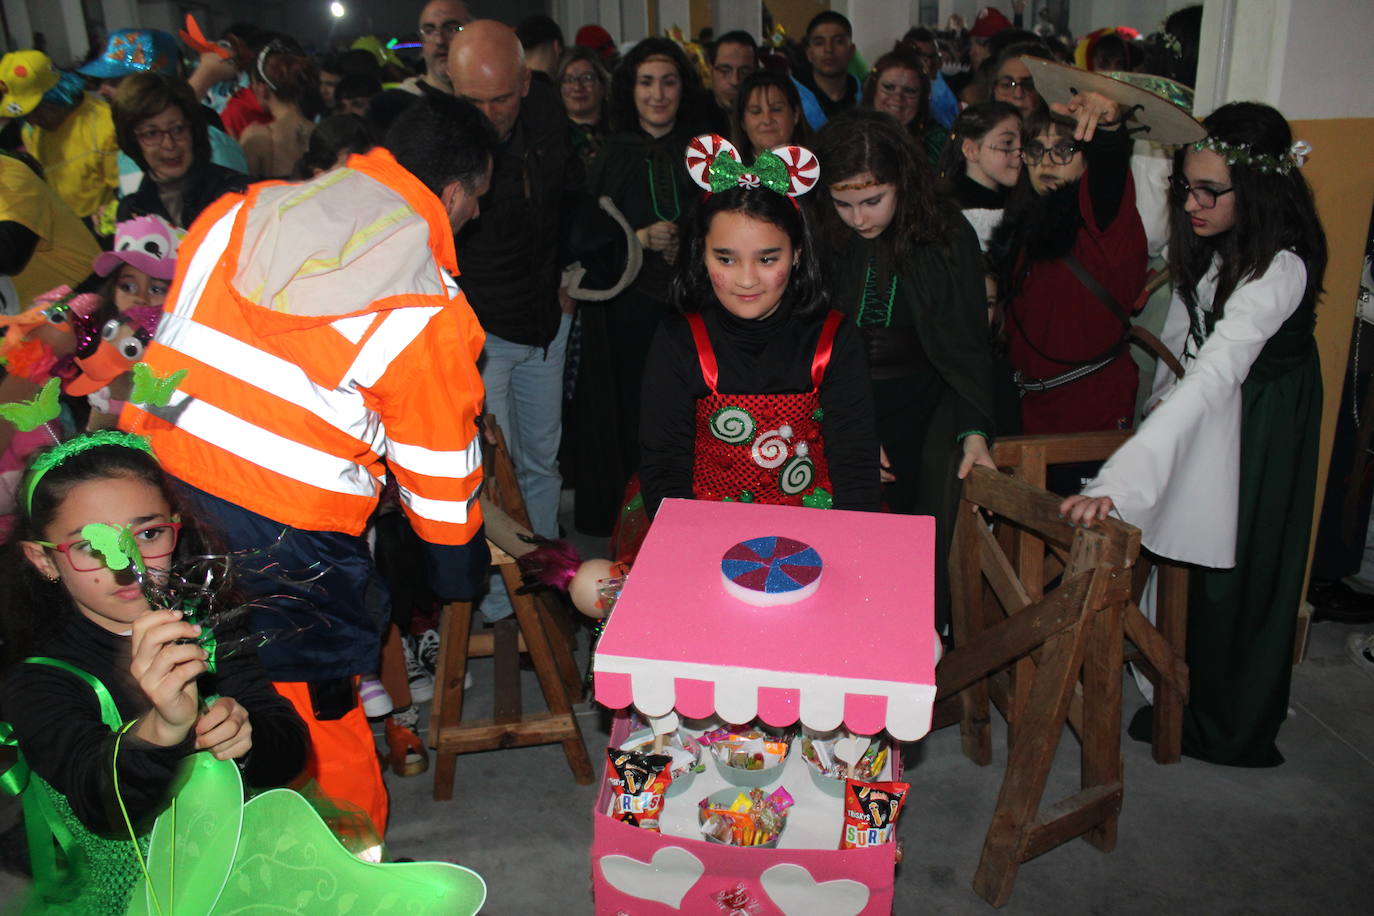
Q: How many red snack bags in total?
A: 2